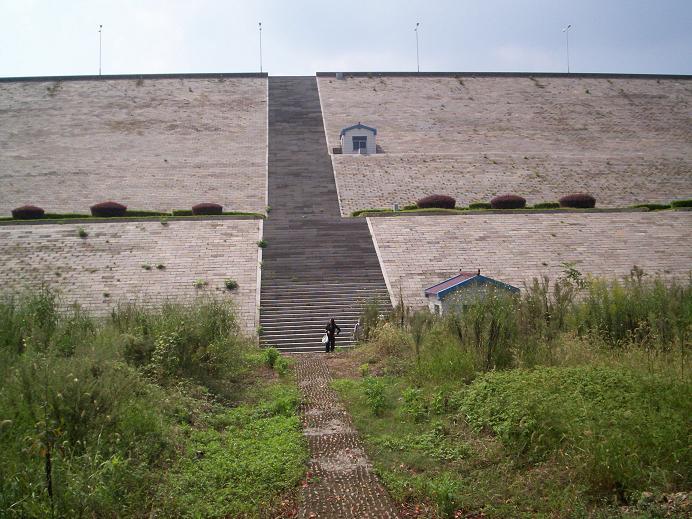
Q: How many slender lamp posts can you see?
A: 4